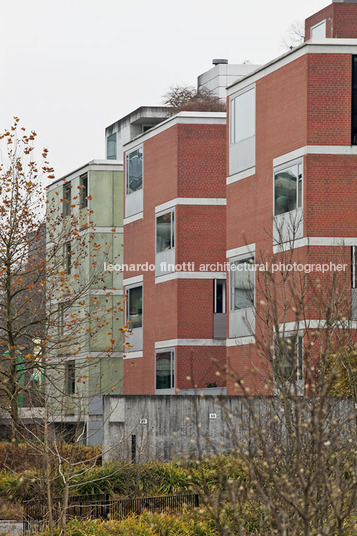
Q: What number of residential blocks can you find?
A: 3